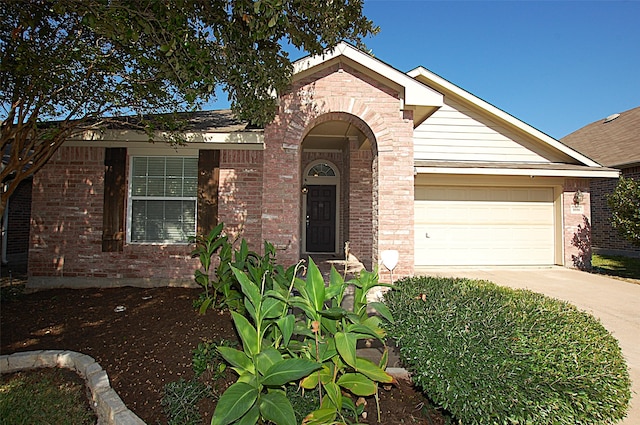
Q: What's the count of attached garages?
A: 1